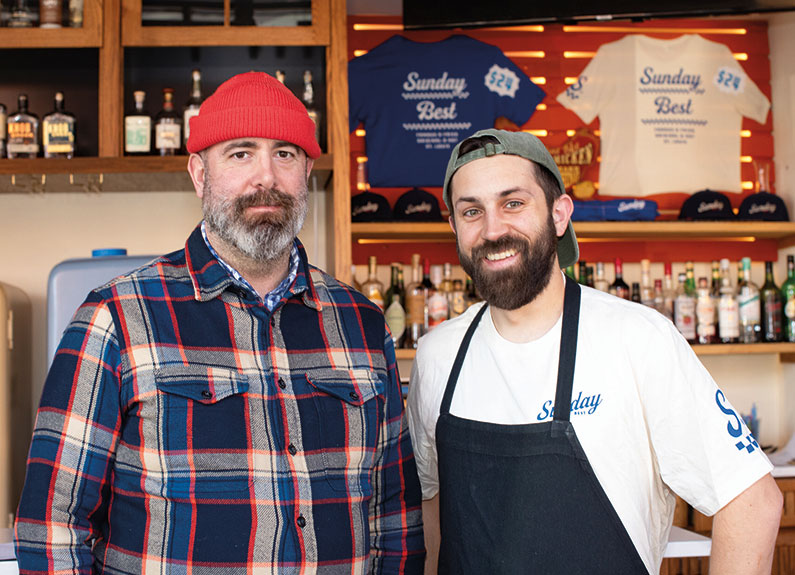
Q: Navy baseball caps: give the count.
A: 4